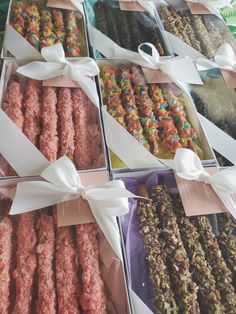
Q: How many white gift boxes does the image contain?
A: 8